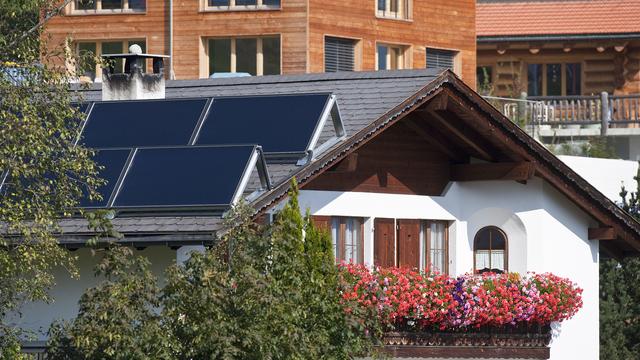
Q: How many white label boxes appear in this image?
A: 0